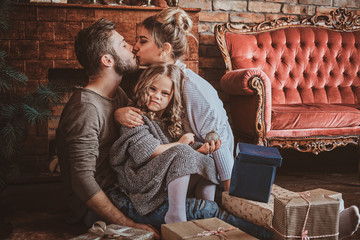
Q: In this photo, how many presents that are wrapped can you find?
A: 4